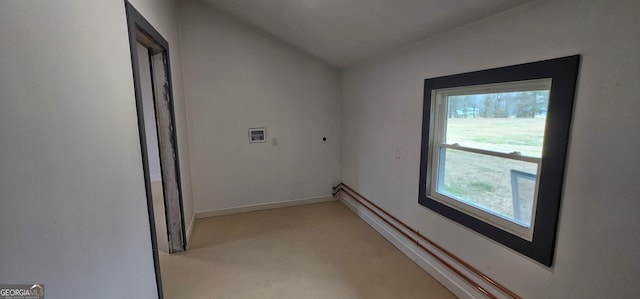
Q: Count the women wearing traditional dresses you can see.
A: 0